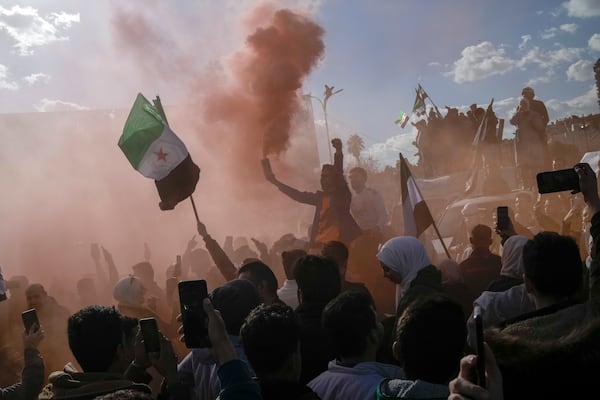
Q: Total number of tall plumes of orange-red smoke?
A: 1